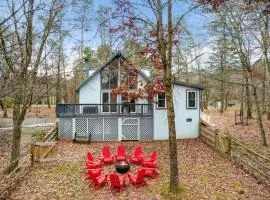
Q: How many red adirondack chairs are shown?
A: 10